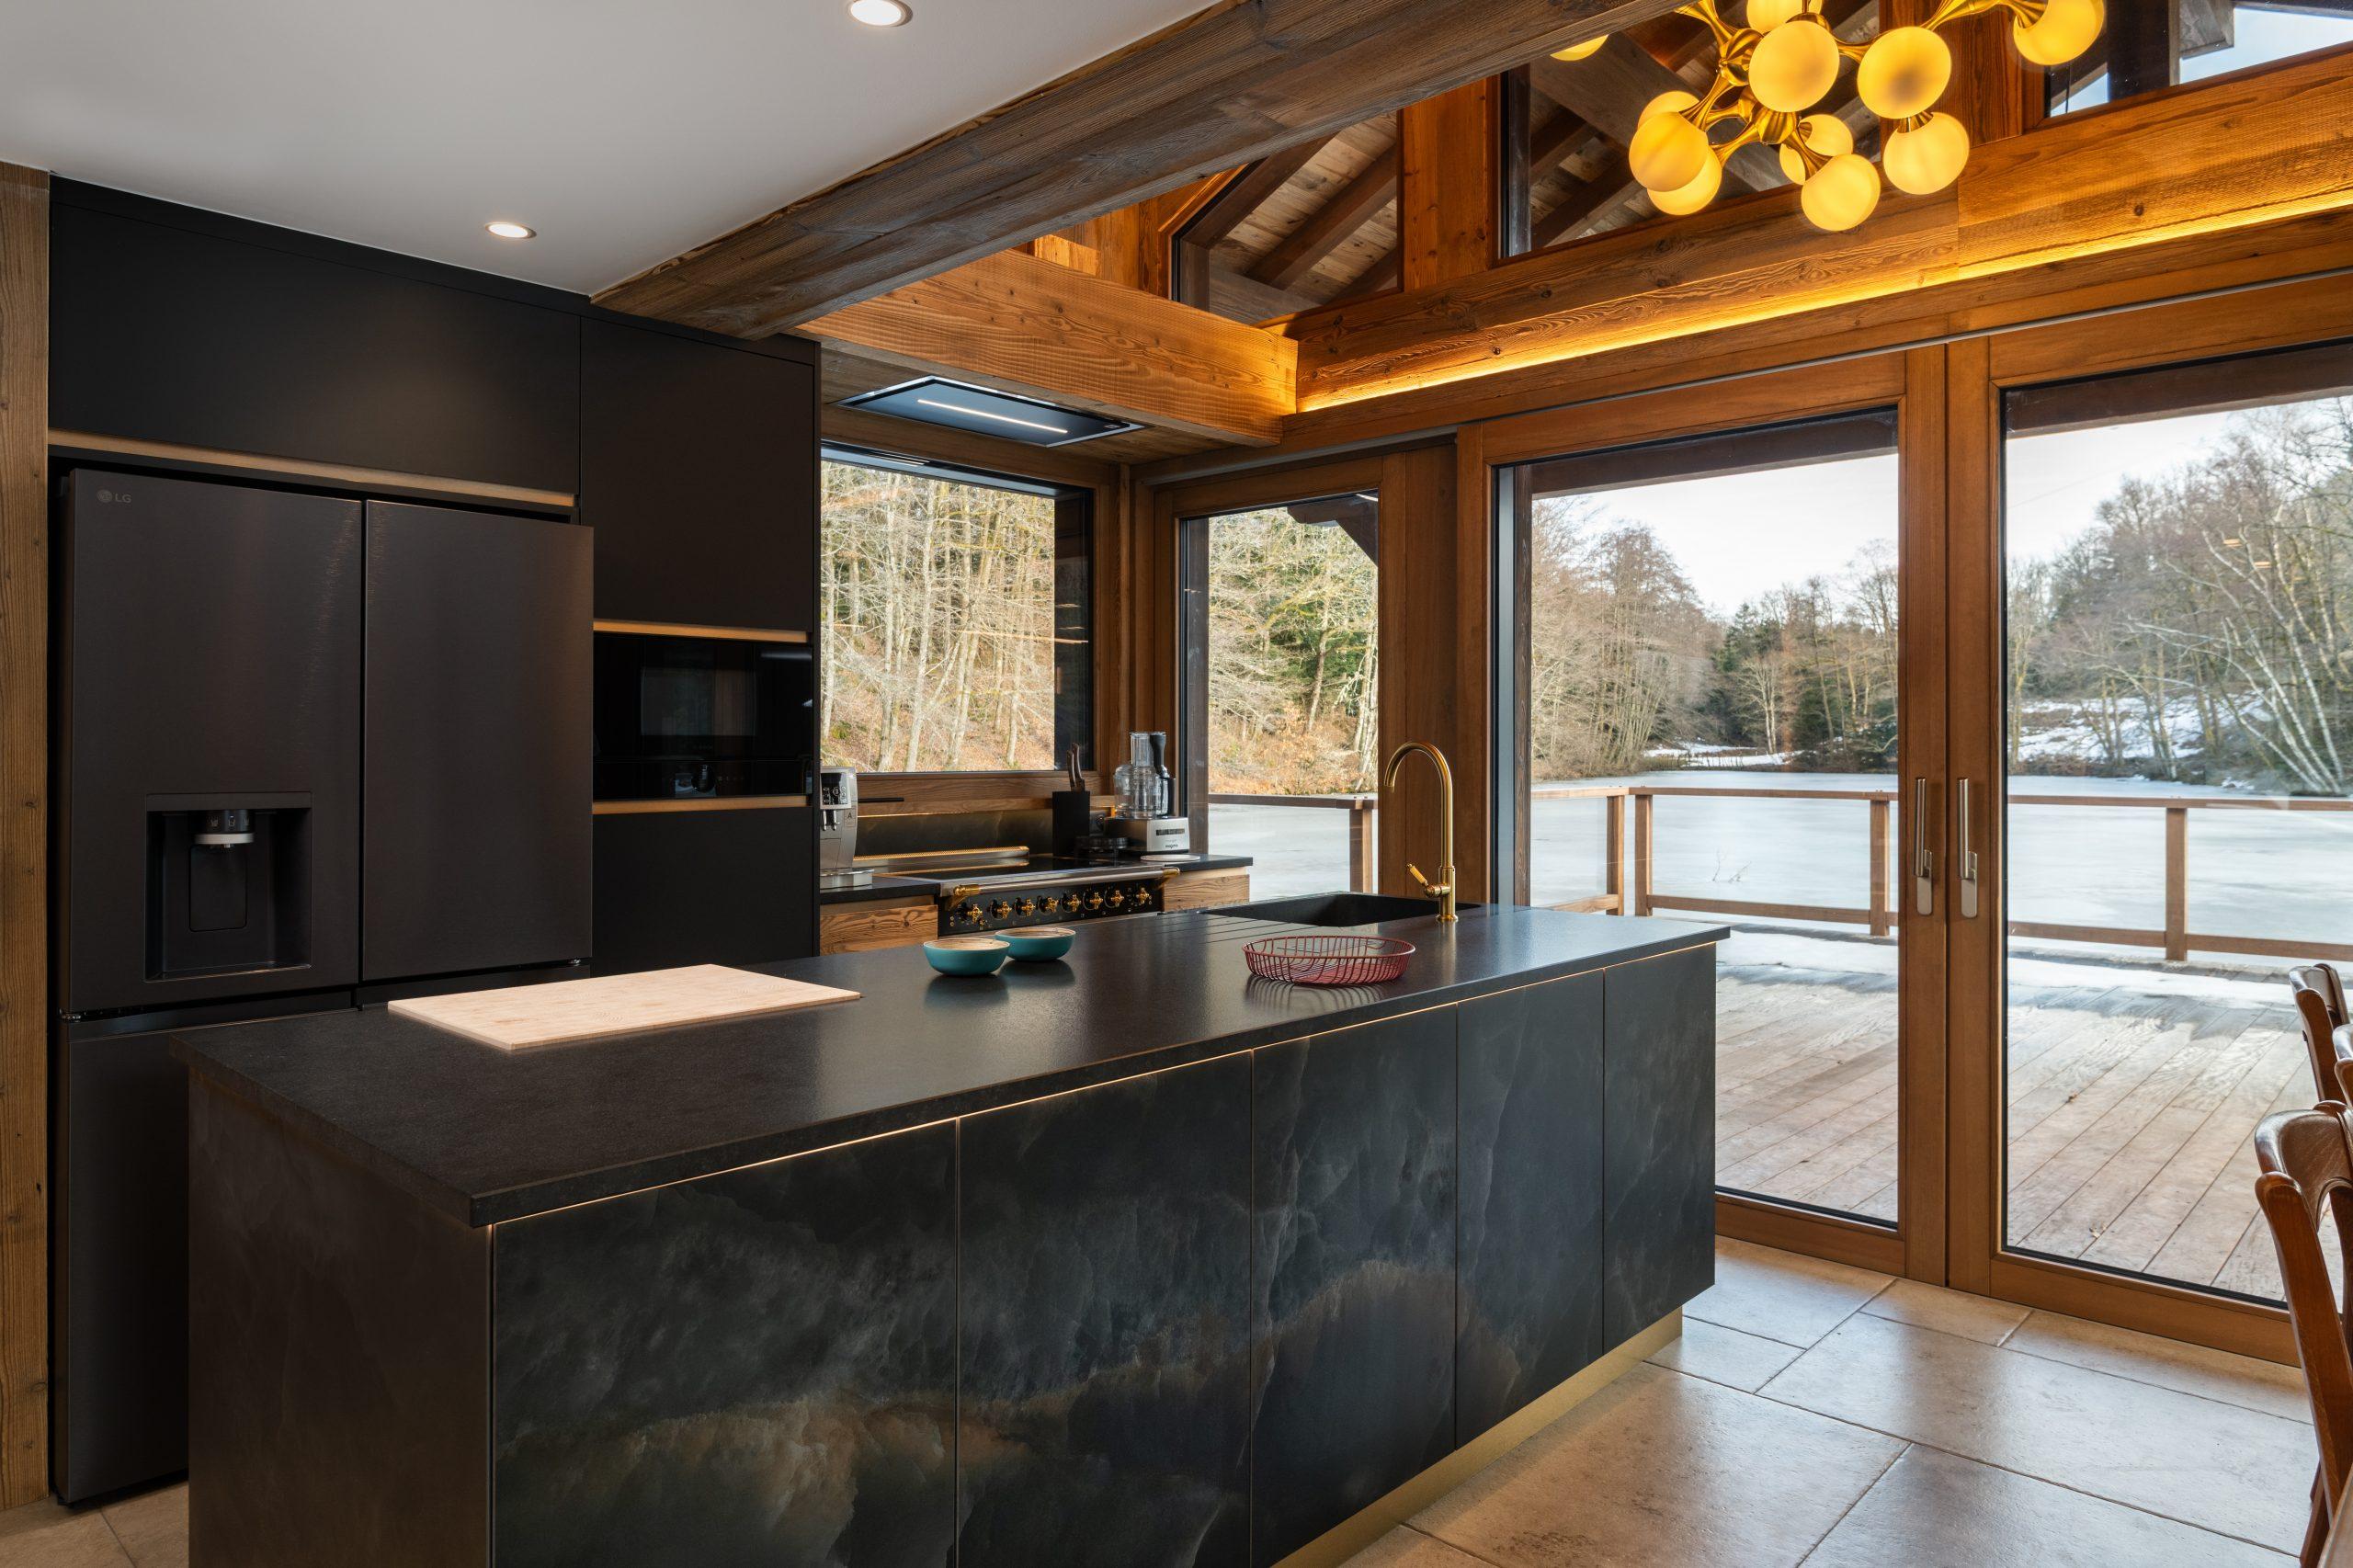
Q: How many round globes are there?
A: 11